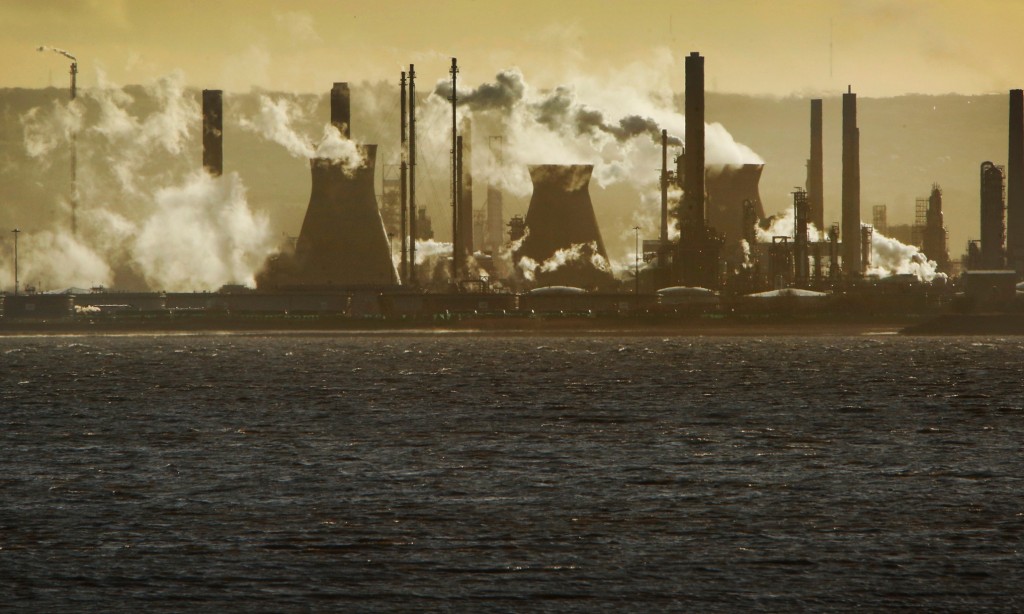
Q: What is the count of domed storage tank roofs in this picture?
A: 3